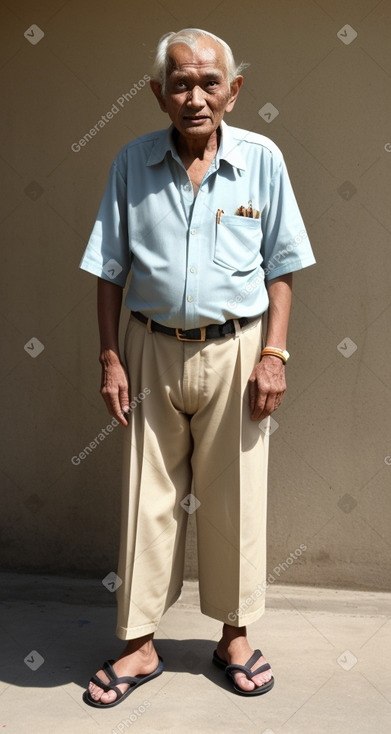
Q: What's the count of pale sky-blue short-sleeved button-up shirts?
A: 1